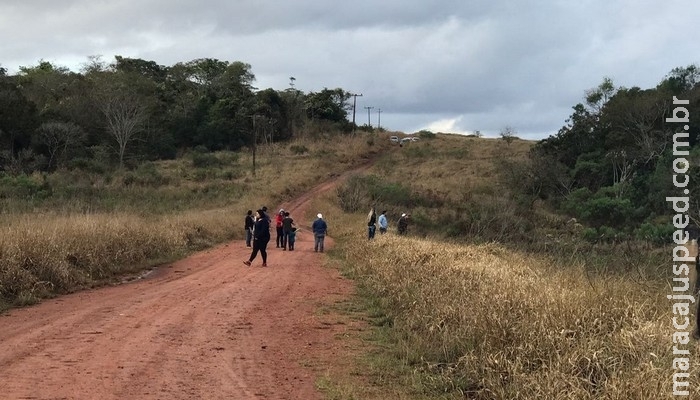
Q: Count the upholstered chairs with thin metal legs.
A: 0